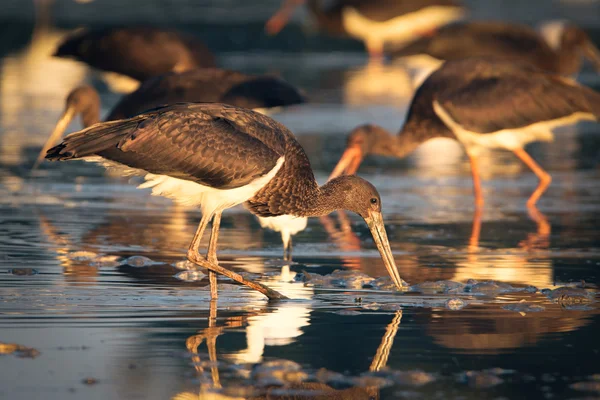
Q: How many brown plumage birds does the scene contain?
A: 6